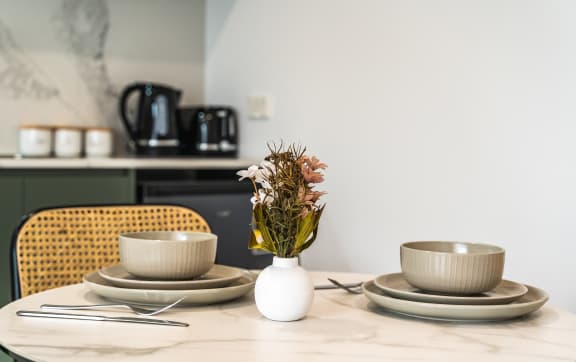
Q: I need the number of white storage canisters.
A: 3